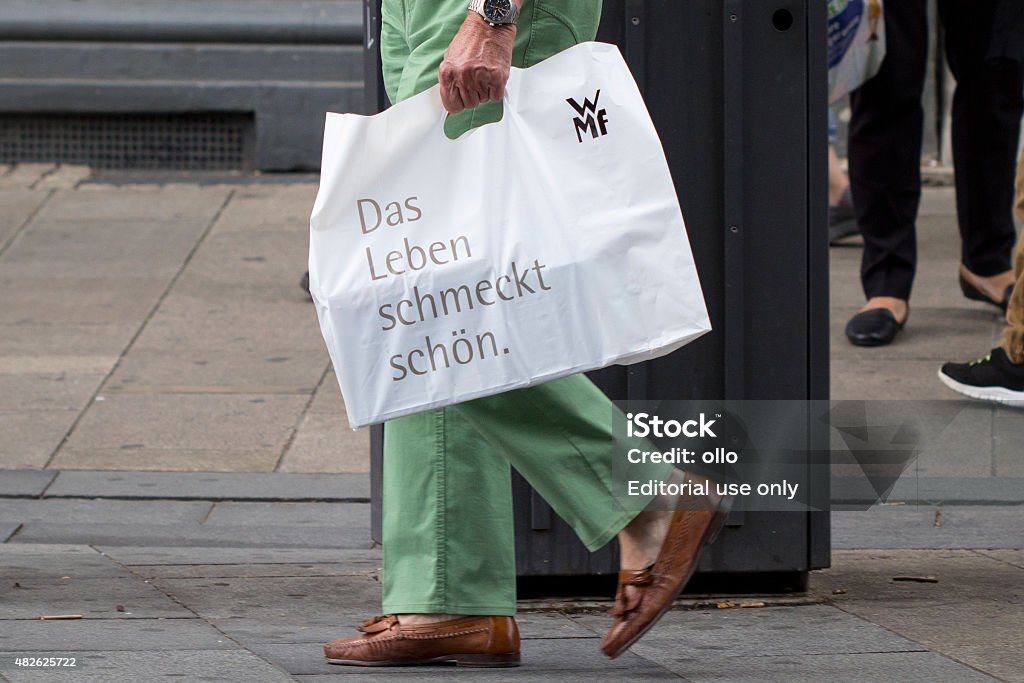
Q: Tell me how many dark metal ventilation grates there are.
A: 1